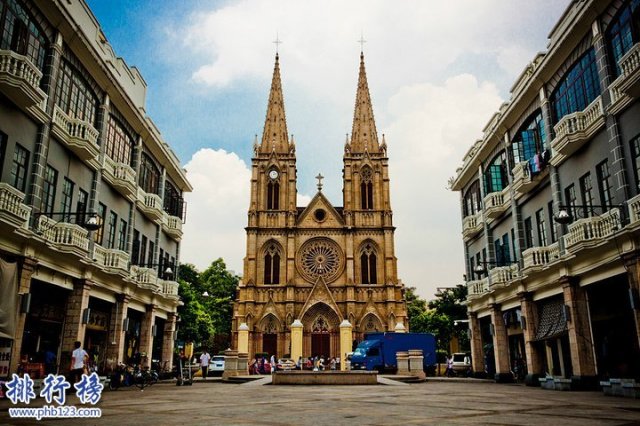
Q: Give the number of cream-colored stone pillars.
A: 4